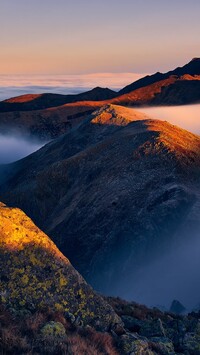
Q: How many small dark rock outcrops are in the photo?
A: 1